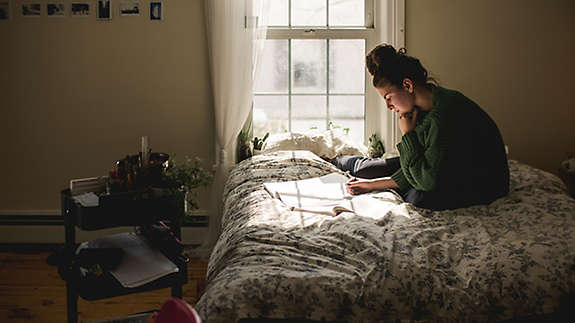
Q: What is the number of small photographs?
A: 7